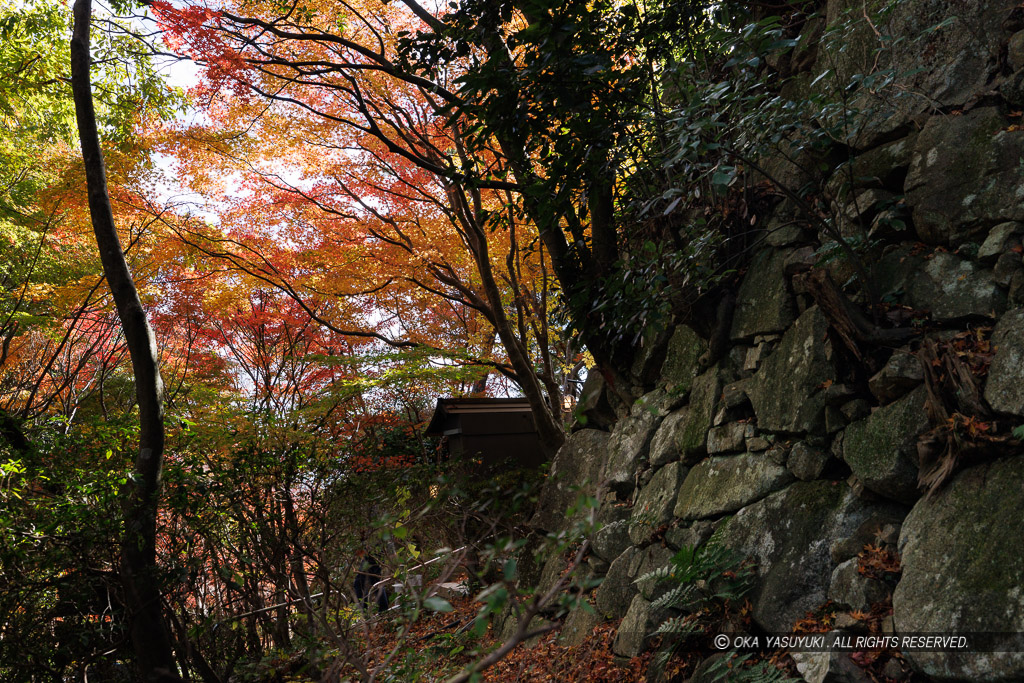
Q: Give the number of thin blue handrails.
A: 0